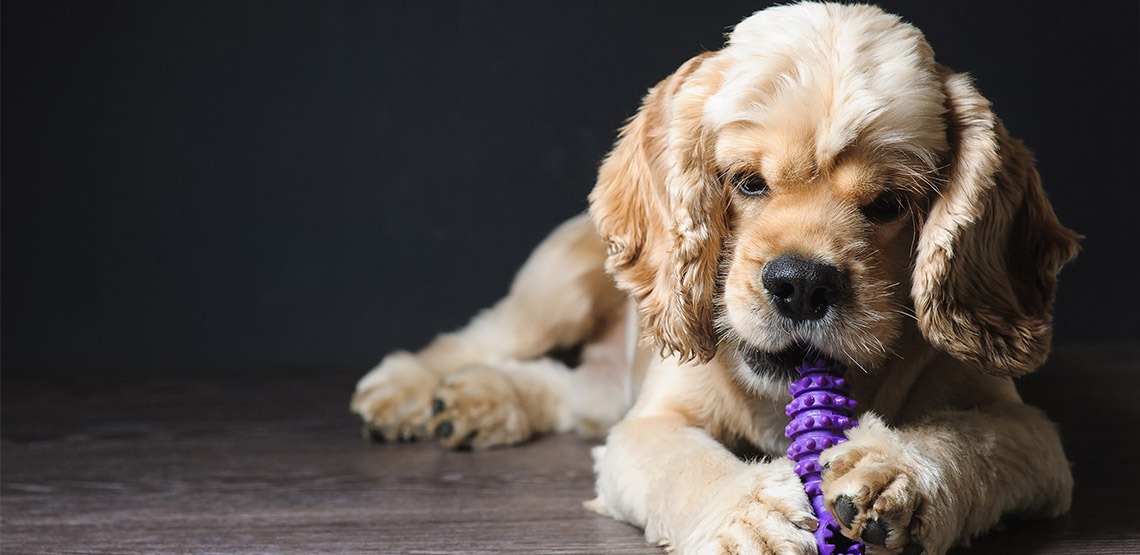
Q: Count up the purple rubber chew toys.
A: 1